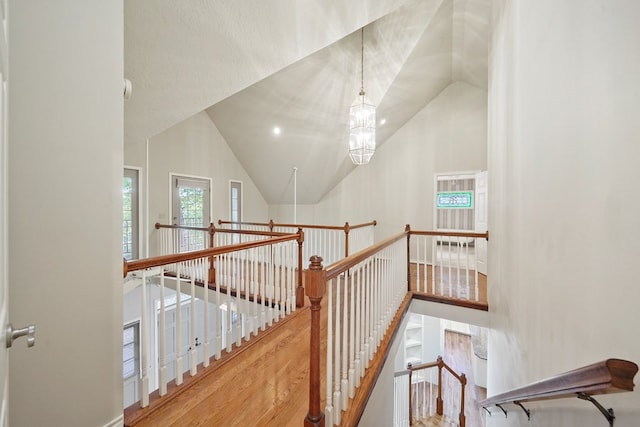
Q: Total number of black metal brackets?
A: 4